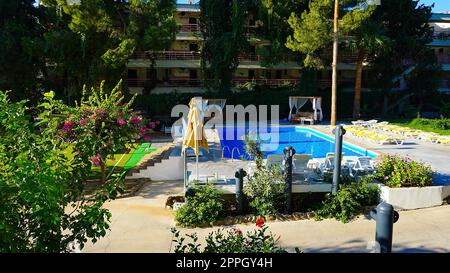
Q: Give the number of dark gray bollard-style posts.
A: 4